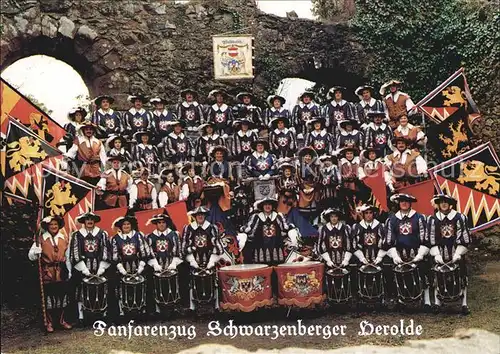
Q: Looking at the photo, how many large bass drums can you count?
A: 2